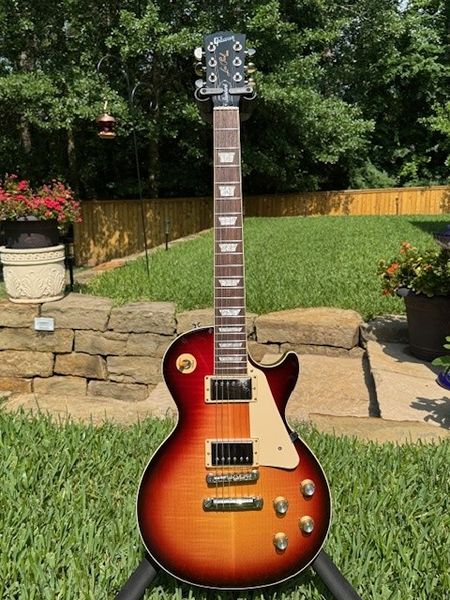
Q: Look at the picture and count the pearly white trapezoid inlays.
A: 9